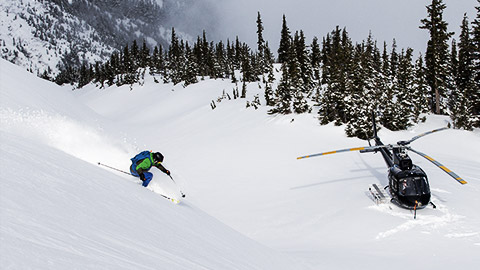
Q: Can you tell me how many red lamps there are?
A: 0